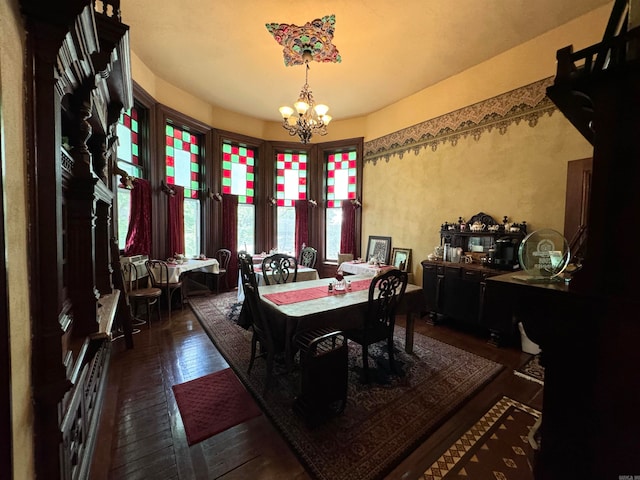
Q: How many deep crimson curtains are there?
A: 5